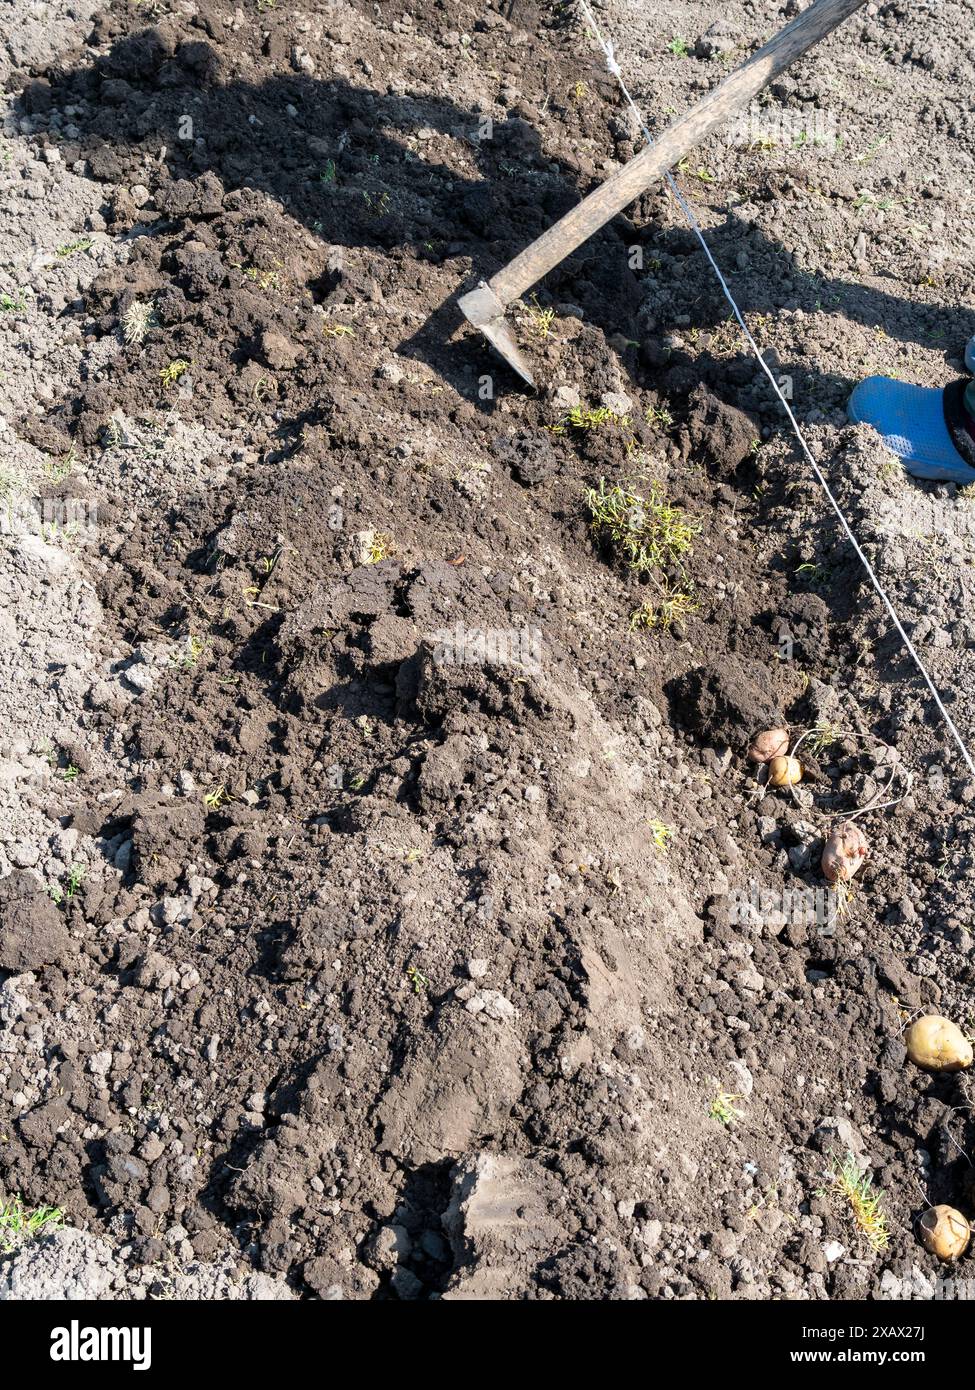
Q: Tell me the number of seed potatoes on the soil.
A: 5